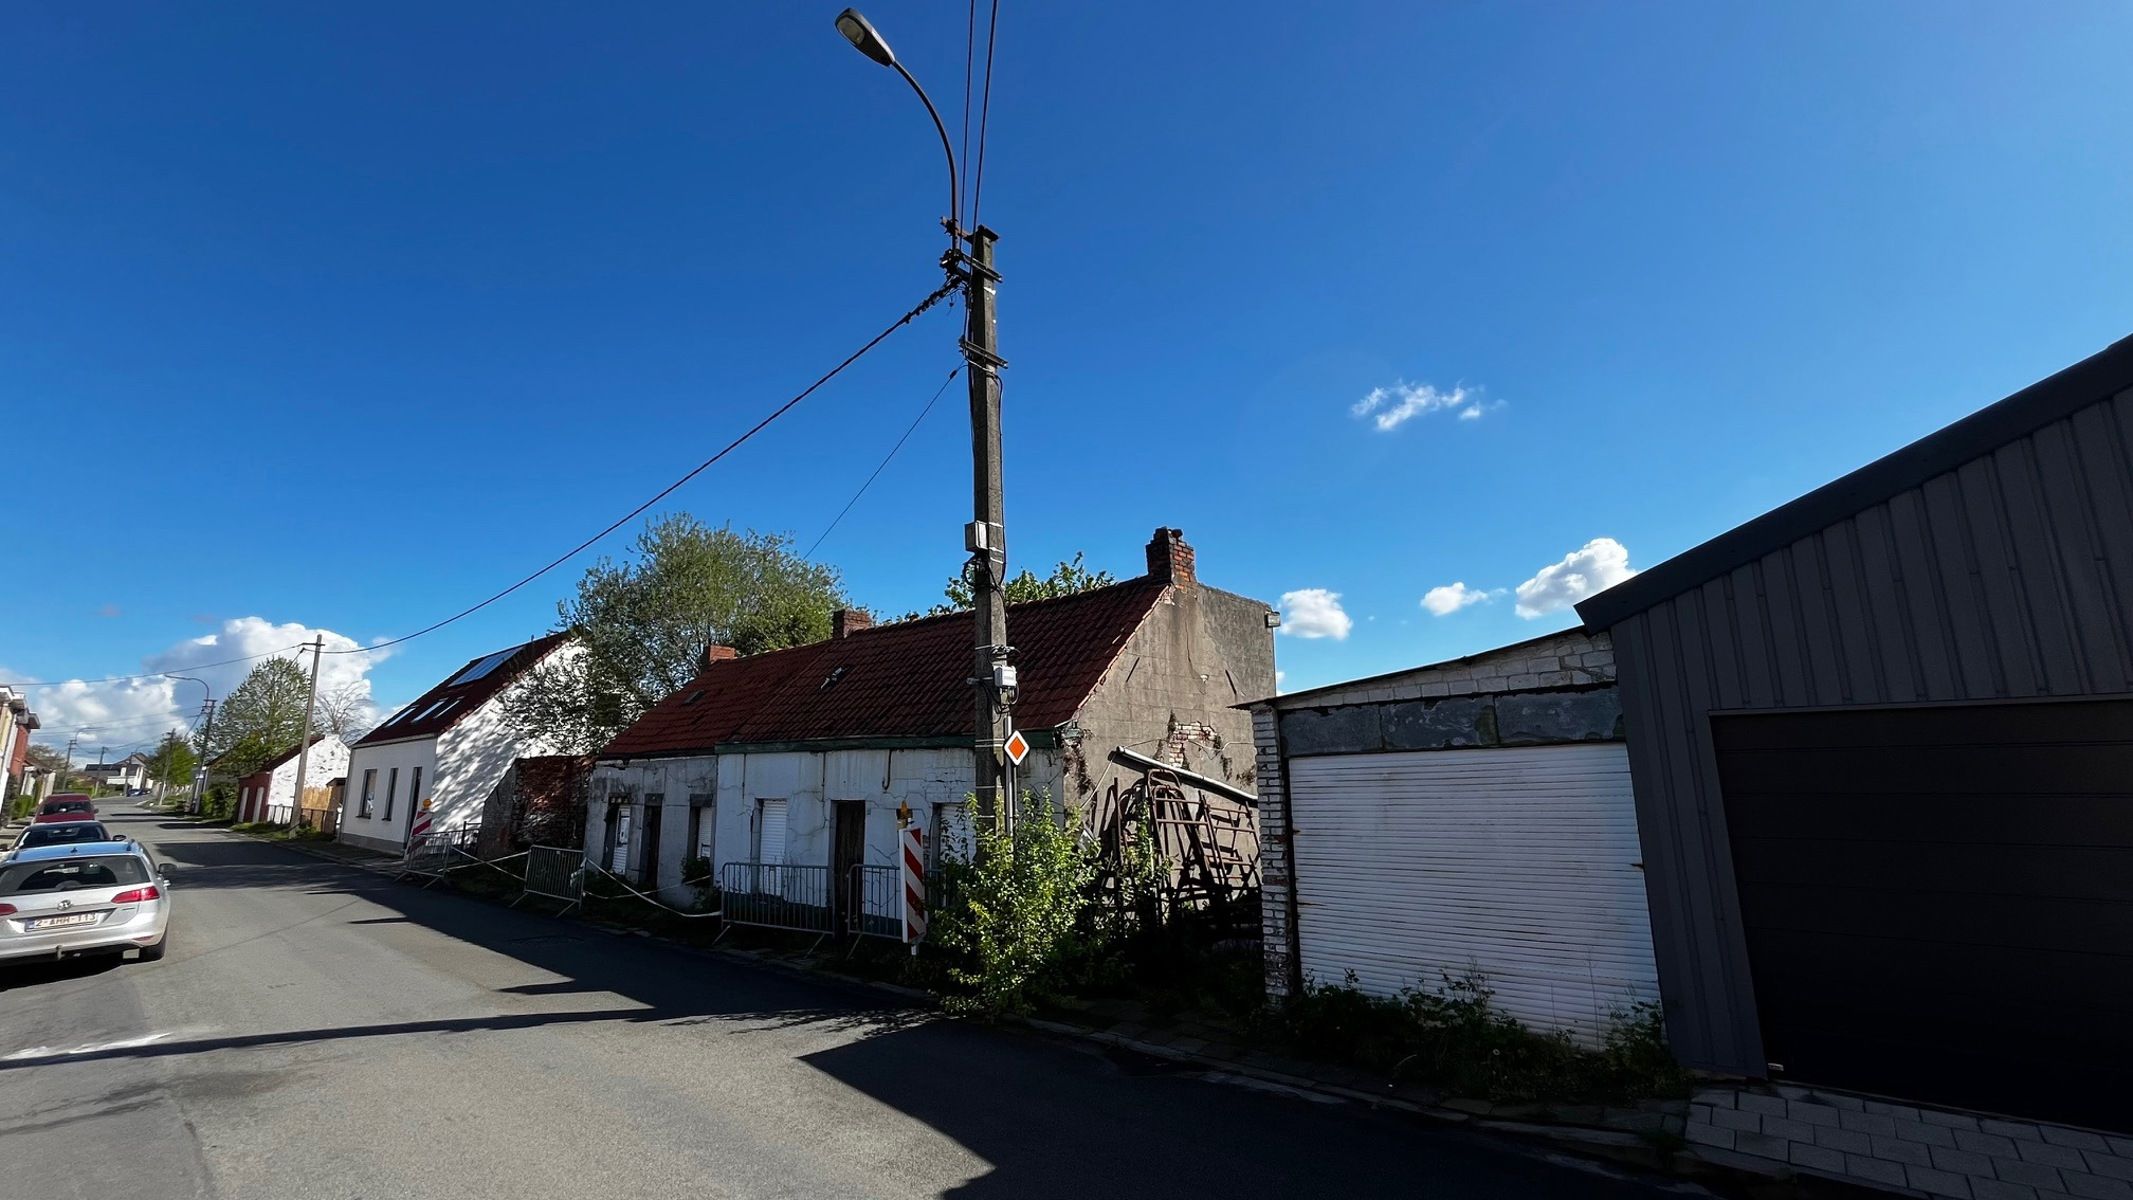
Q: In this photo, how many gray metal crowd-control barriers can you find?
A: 4